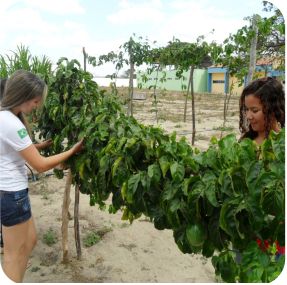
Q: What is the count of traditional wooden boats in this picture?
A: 0